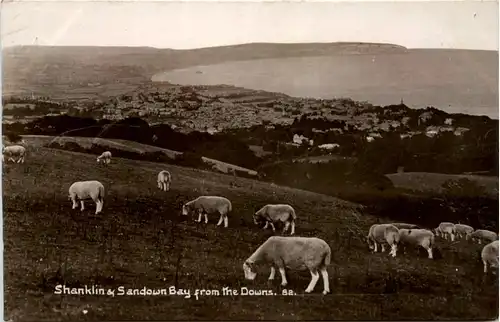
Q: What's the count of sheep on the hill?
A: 14